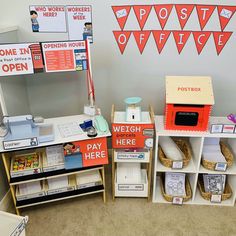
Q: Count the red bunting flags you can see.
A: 12